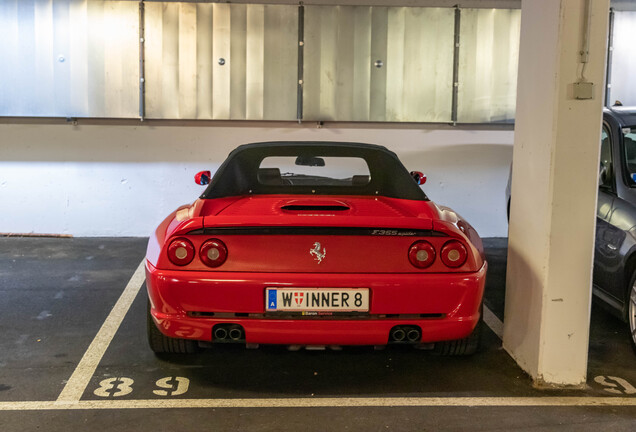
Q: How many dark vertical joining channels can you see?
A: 4